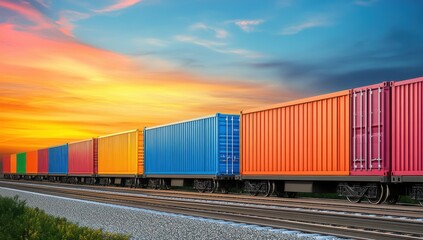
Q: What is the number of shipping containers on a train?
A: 11